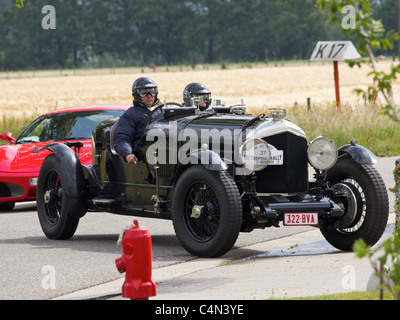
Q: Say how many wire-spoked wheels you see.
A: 3